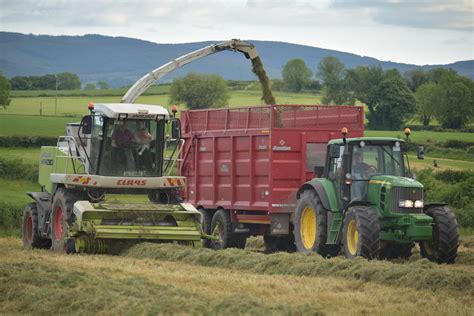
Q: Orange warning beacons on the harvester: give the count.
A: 2